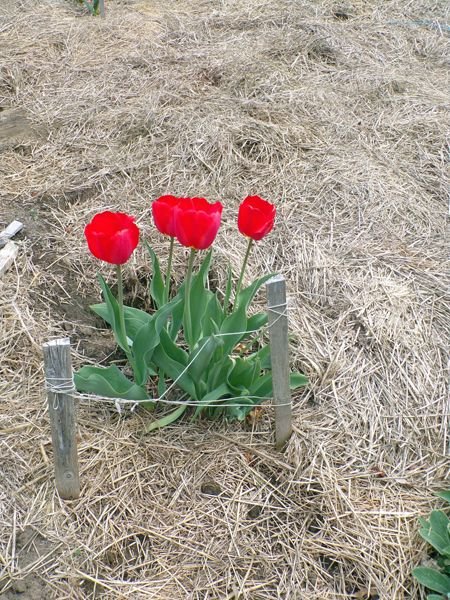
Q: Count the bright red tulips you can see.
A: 4